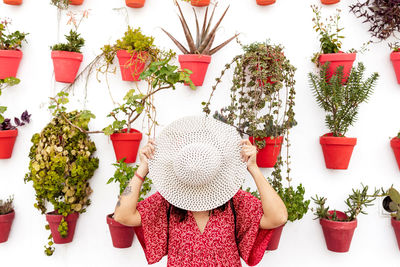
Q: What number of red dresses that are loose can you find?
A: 1